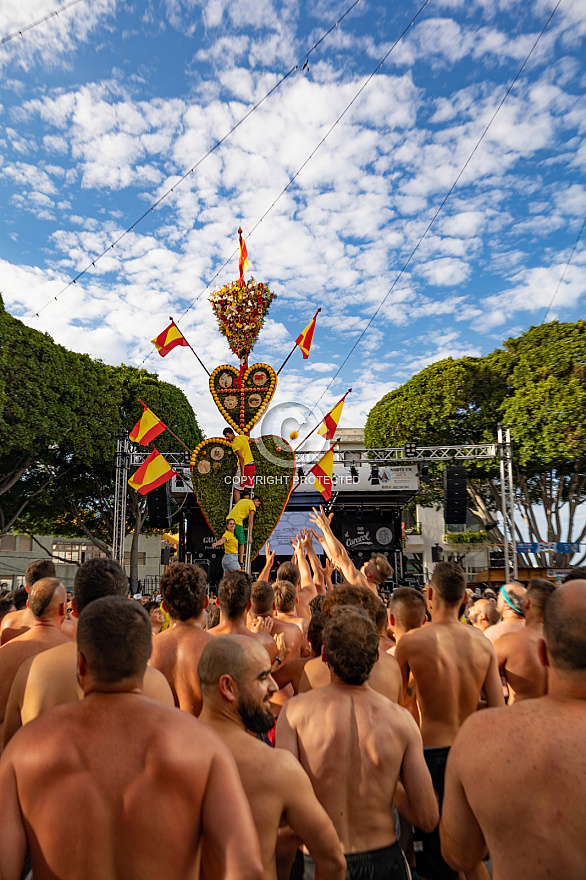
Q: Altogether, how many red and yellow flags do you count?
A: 7